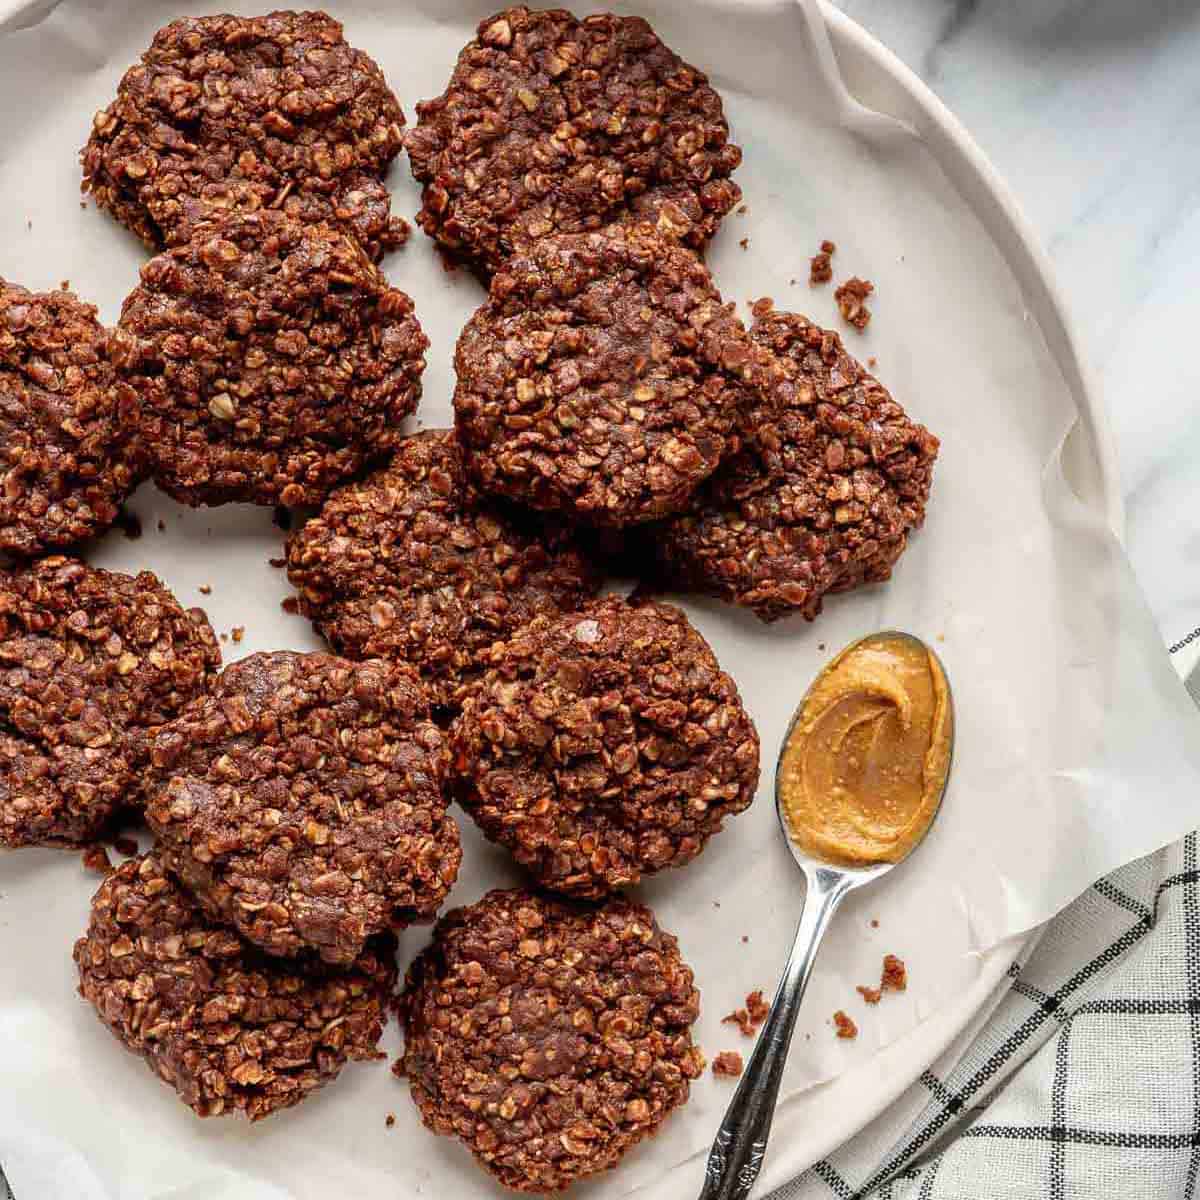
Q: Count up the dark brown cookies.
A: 12